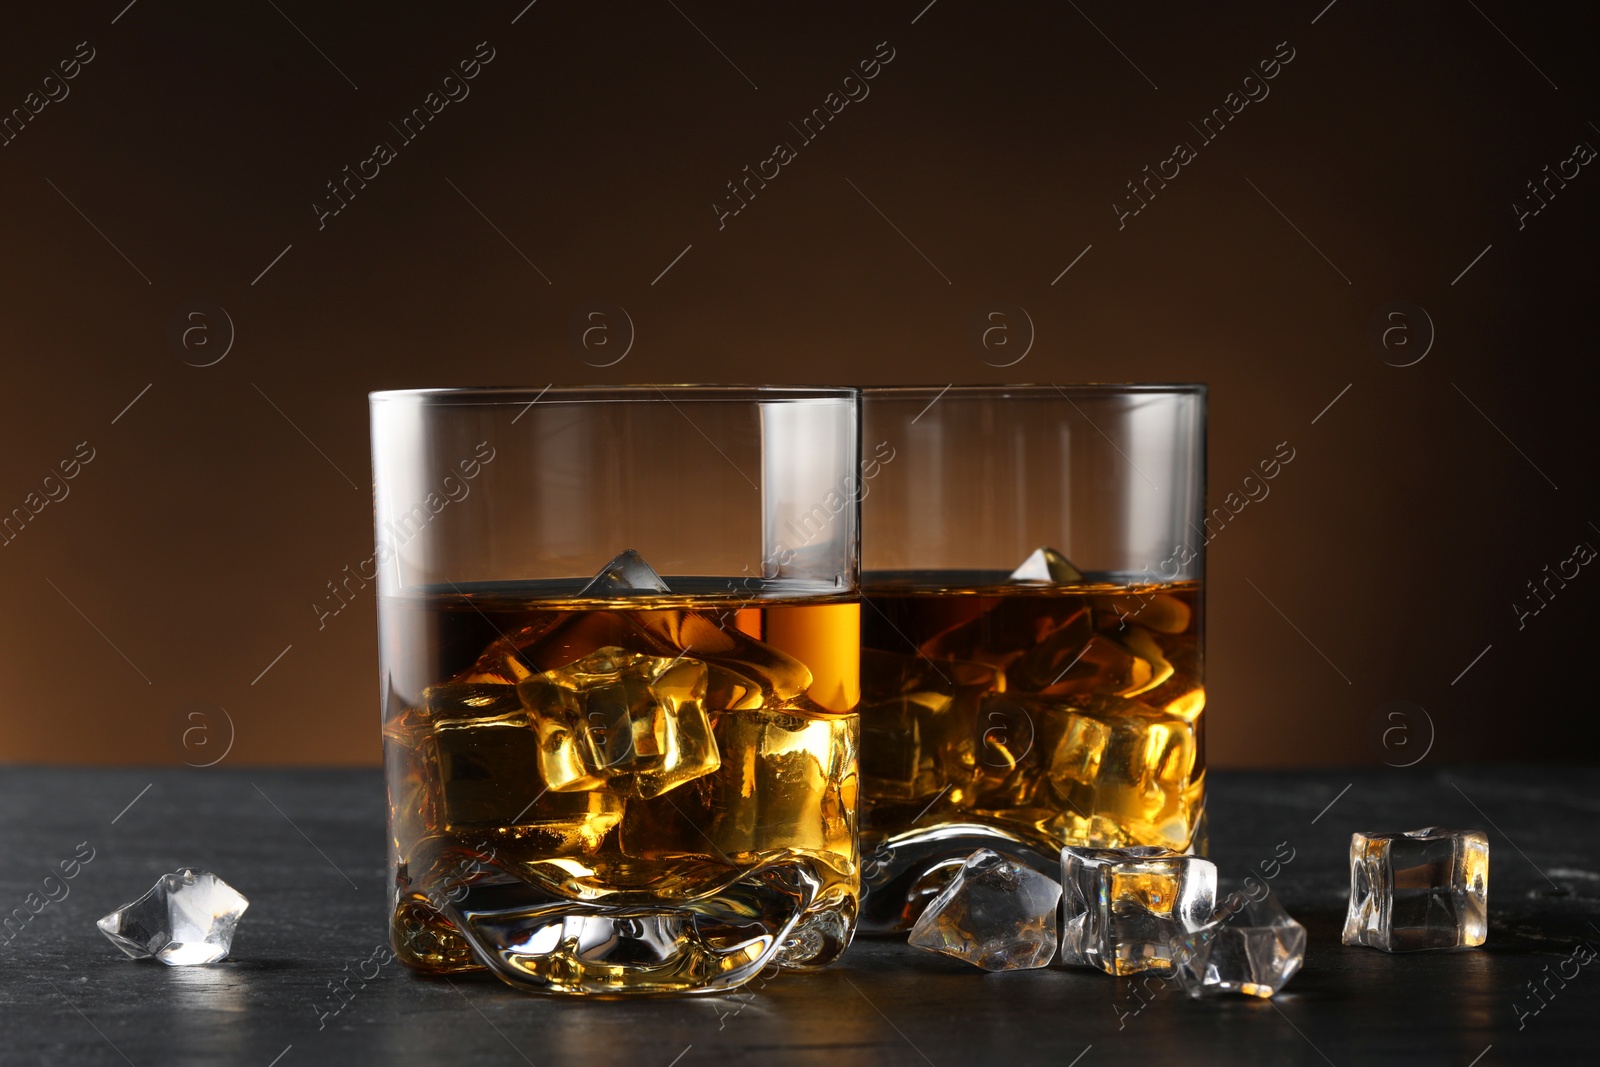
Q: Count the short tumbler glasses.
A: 2